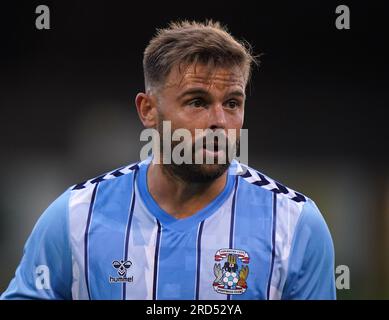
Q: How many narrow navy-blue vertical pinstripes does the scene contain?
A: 6